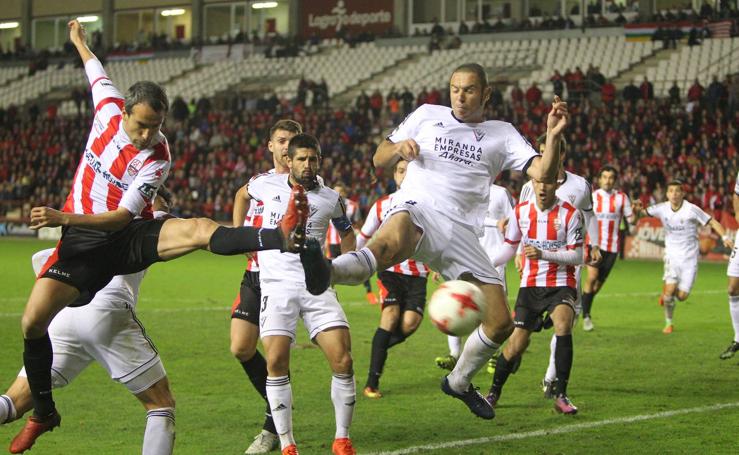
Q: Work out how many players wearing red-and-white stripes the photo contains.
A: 6